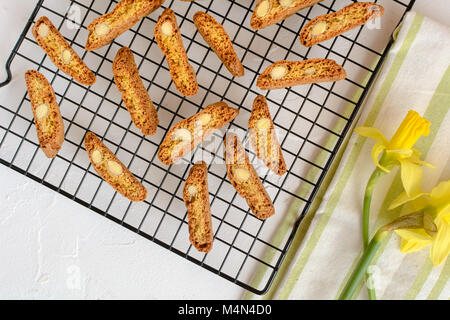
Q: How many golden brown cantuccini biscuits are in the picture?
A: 14